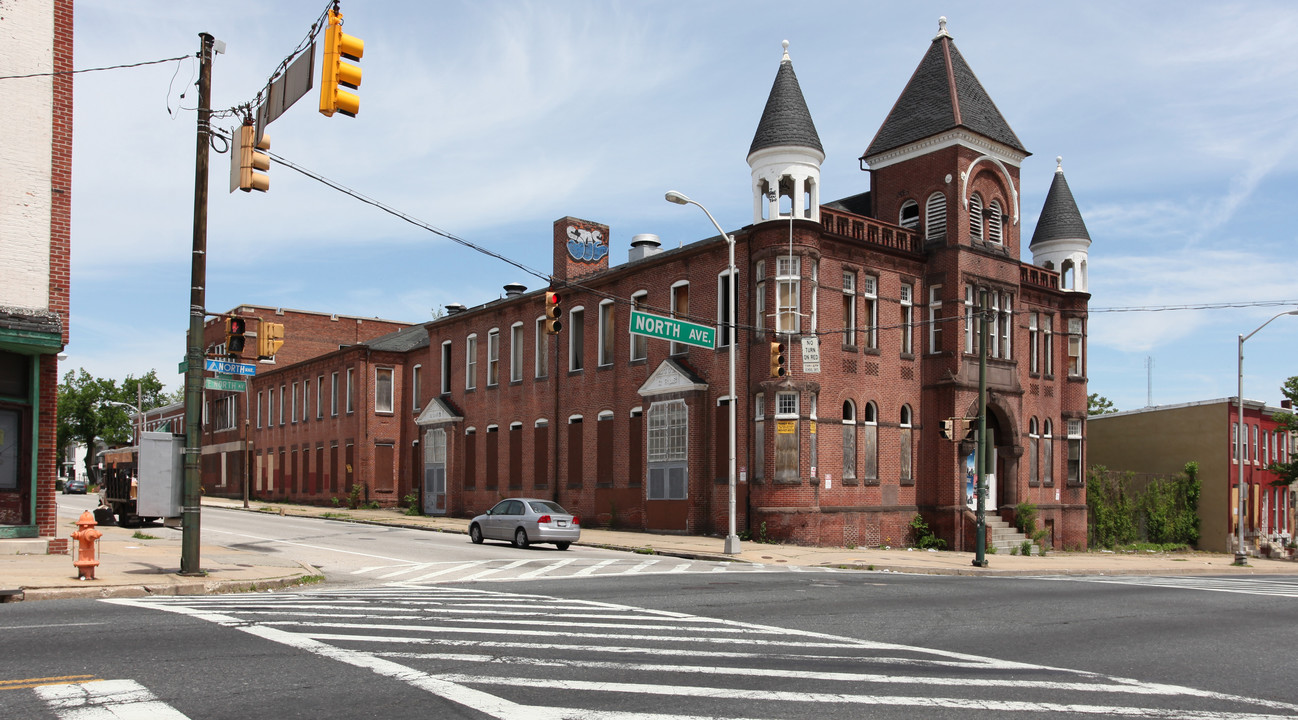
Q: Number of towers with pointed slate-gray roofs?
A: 3